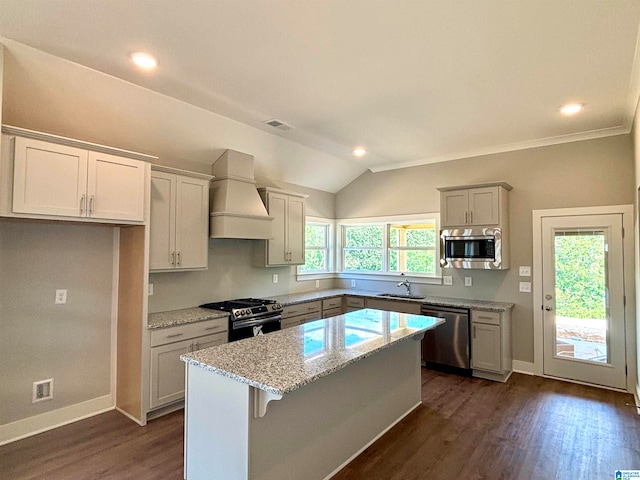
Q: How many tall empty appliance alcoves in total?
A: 1